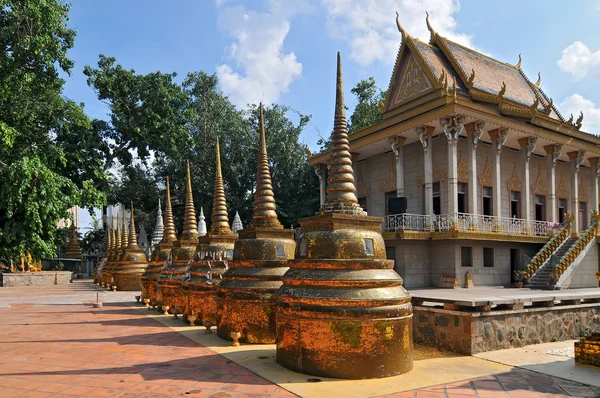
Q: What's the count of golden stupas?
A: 11